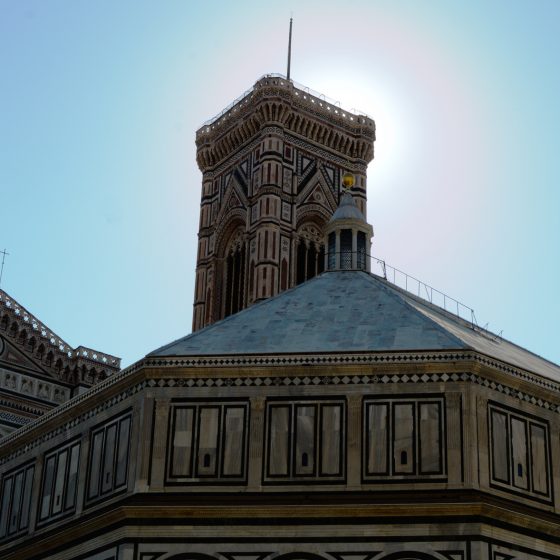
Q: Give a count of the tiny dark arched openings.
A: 7